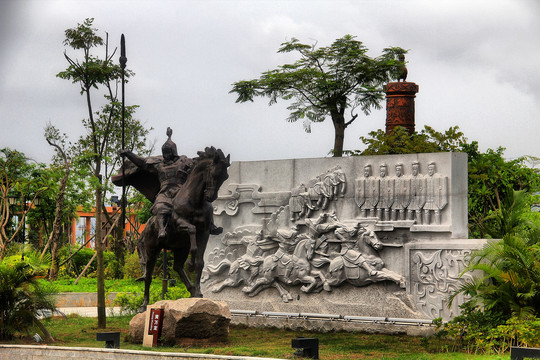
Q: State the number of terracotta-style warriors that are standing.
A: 5